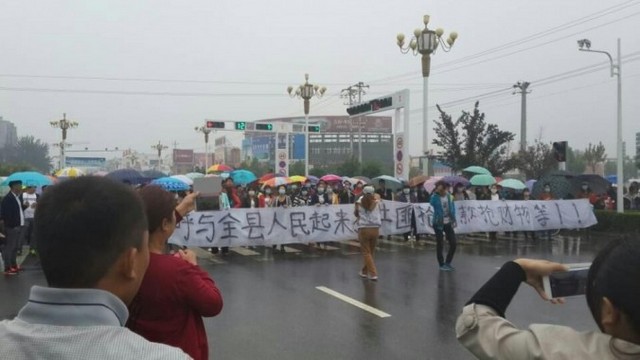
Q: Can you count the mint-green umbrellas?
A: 3